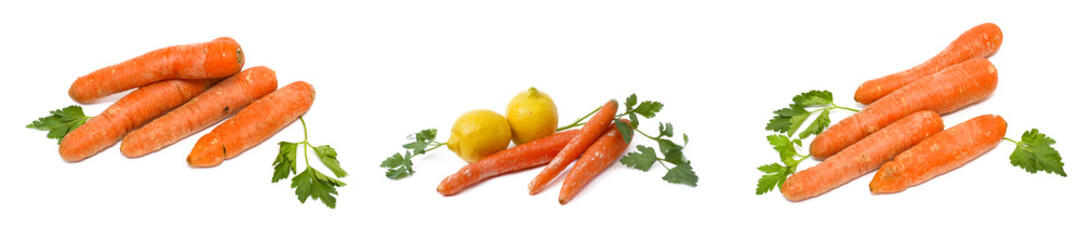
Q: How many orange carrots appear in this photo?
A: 11